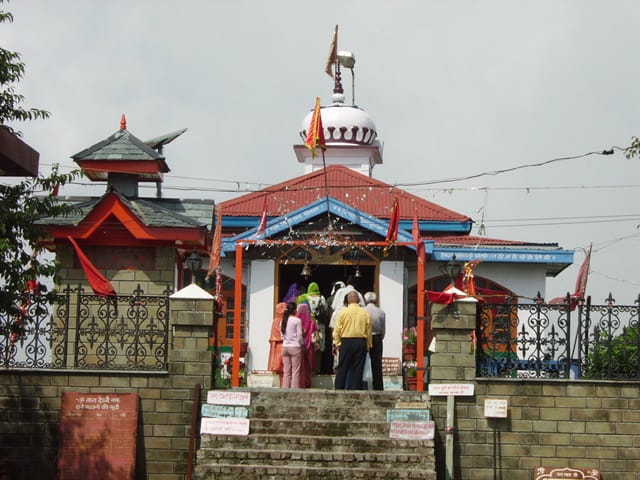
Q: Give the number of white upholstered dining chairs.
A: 0